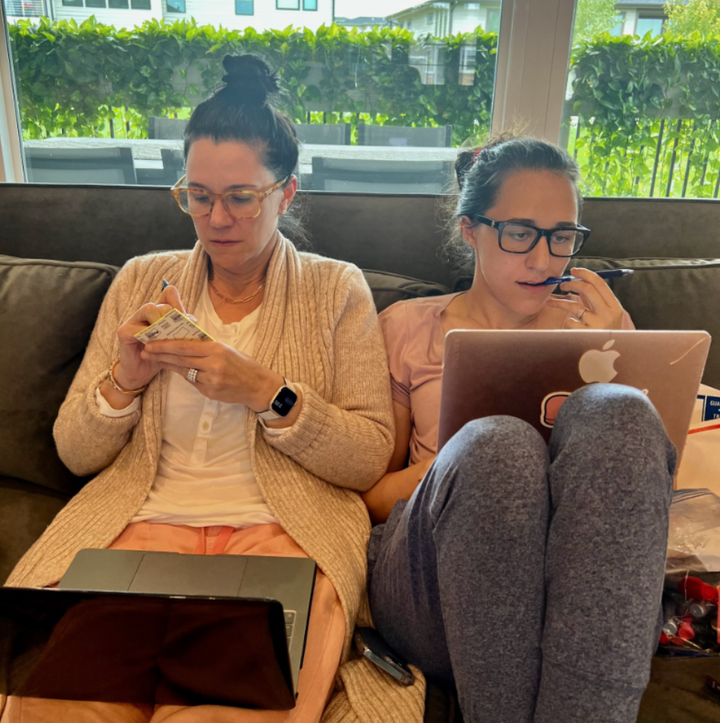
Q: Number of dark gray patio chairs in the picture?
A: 6